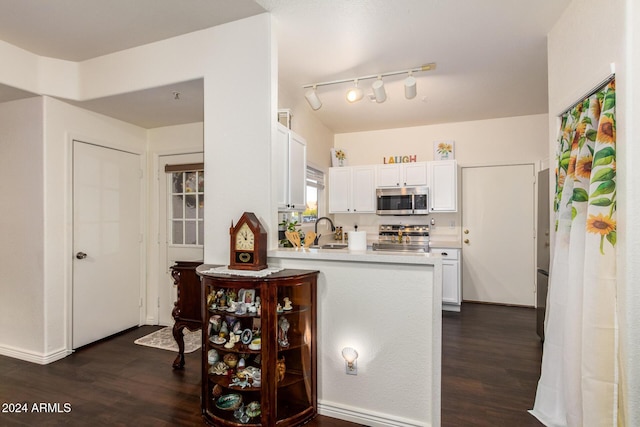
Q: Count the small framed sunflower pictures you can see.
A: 2